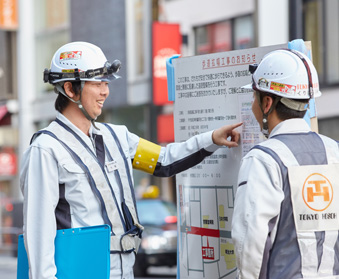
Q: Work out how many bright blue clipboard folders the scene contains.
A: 1